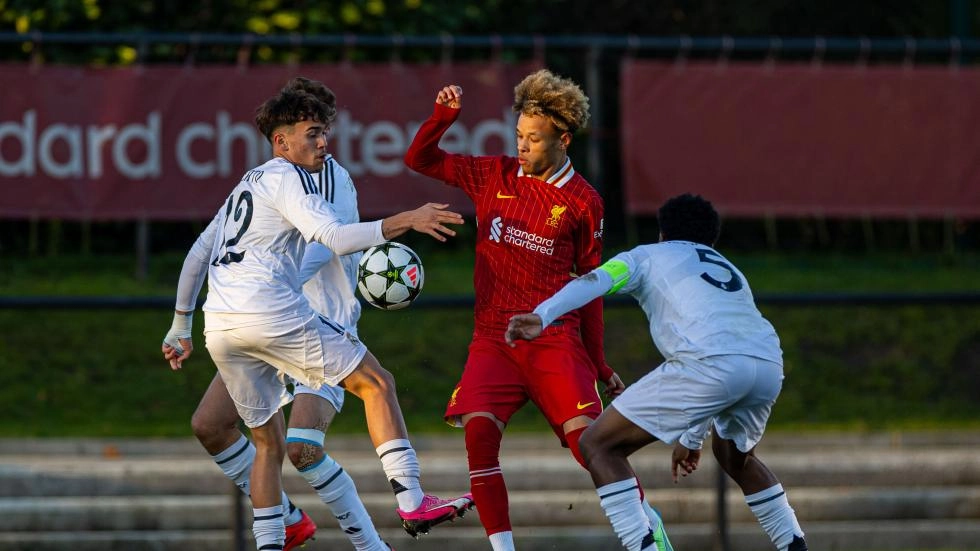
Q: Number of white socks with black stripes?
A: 6